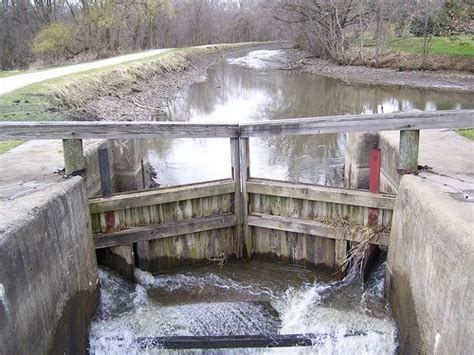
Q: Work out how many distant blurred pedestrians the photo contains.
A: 0